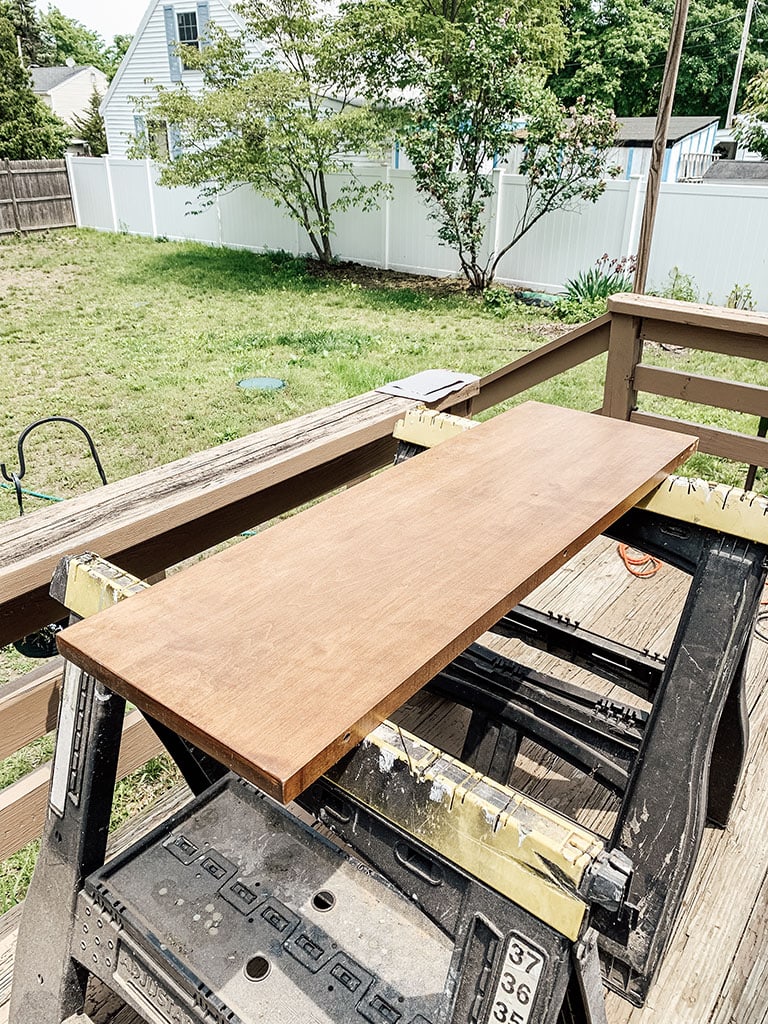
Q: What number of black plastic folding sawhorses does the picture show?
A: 2